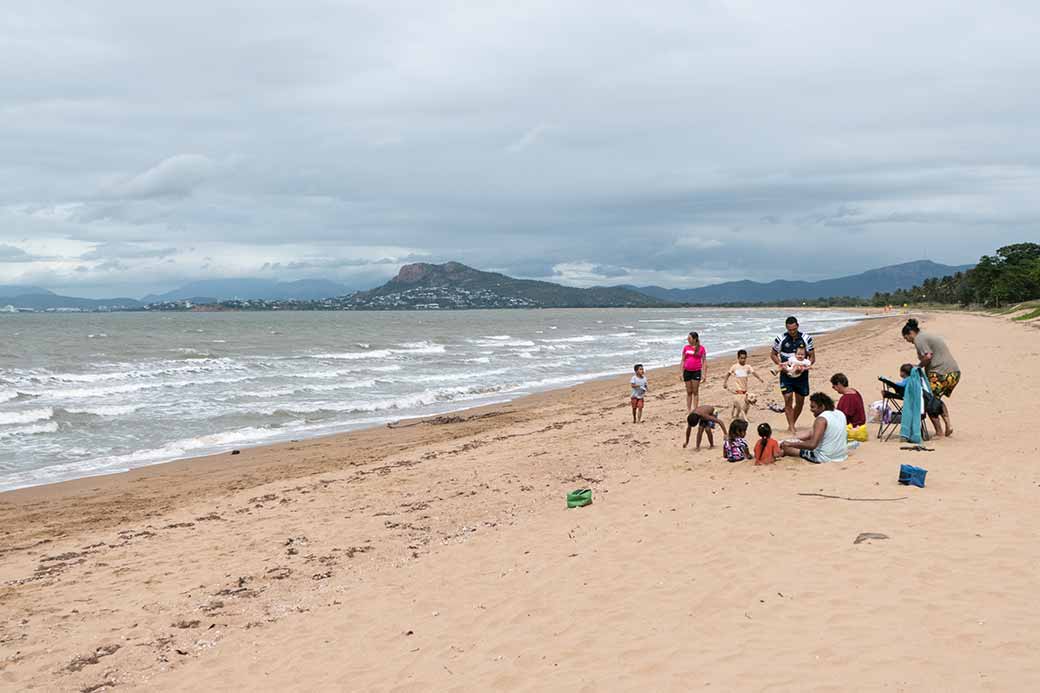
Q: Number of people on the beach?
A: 12